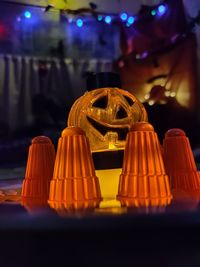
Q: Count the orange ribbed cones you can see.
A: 4